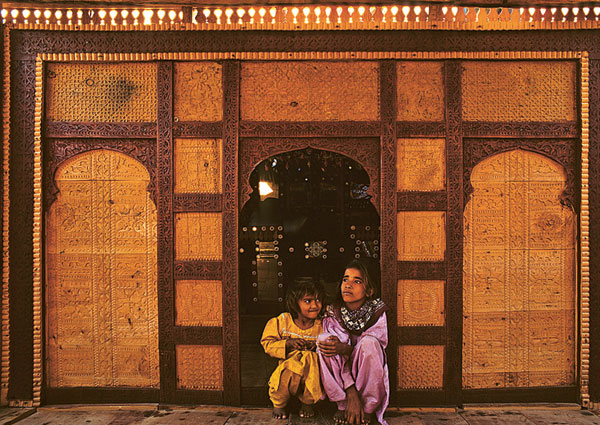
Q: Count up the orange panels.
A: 15